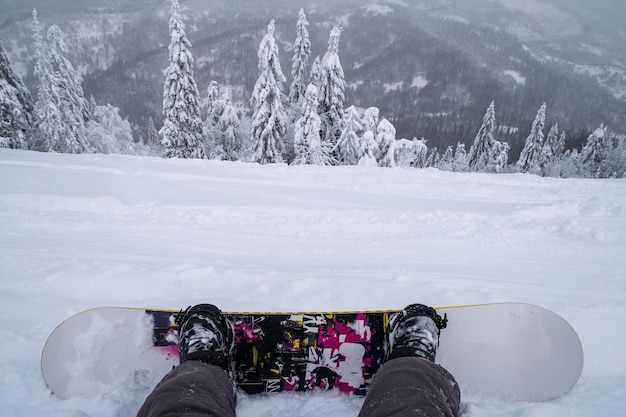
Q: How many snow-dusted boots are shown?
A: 2